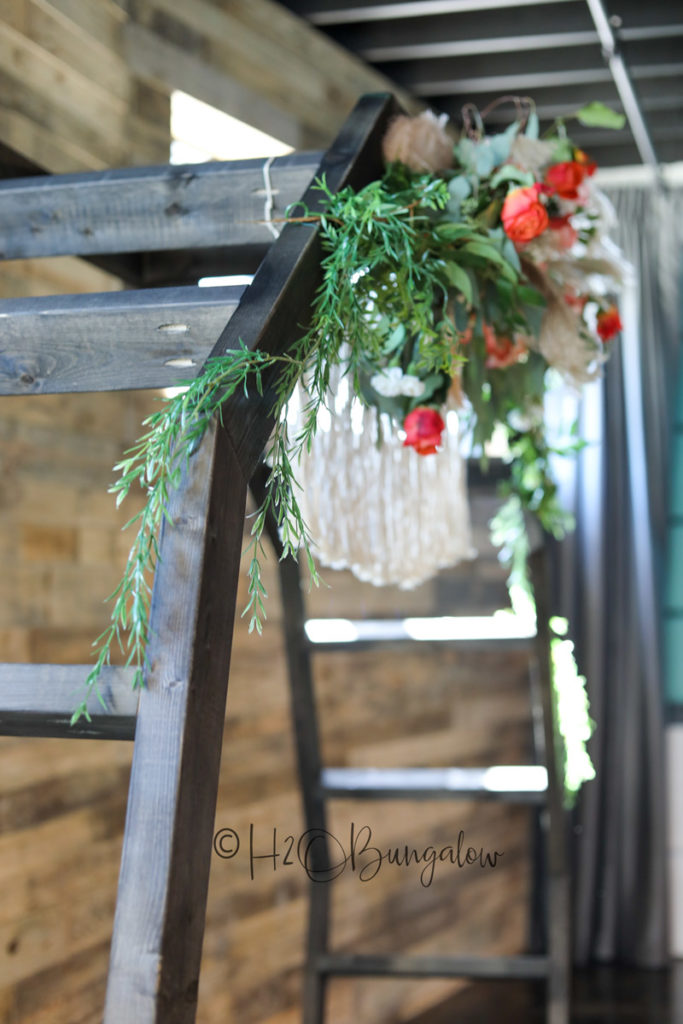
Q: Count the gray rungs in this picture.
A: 6